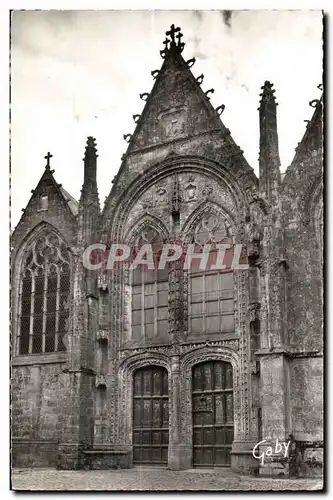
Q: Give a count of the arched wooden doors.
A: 2